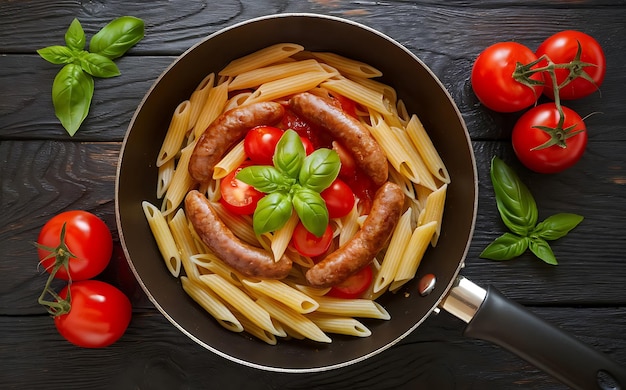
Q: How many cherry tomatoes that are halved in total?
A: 3